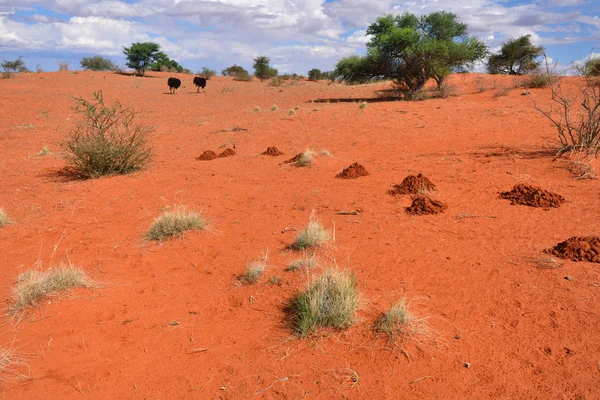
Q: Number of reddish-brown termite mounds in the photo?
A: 9